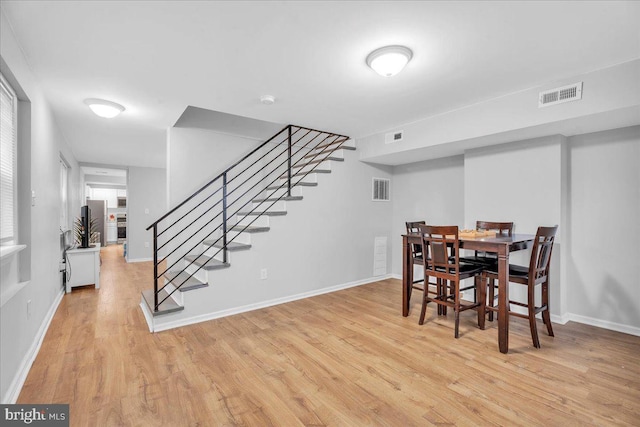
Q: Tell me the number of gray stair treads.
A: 11